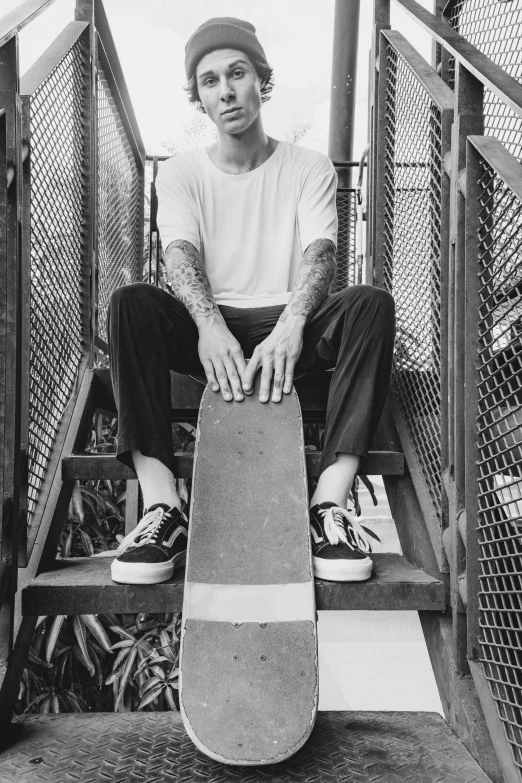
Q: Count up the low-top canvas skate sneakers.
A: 2